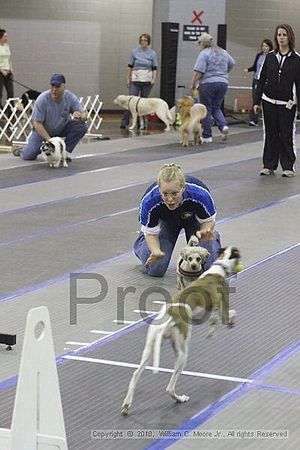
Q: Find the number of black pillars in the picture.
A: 2